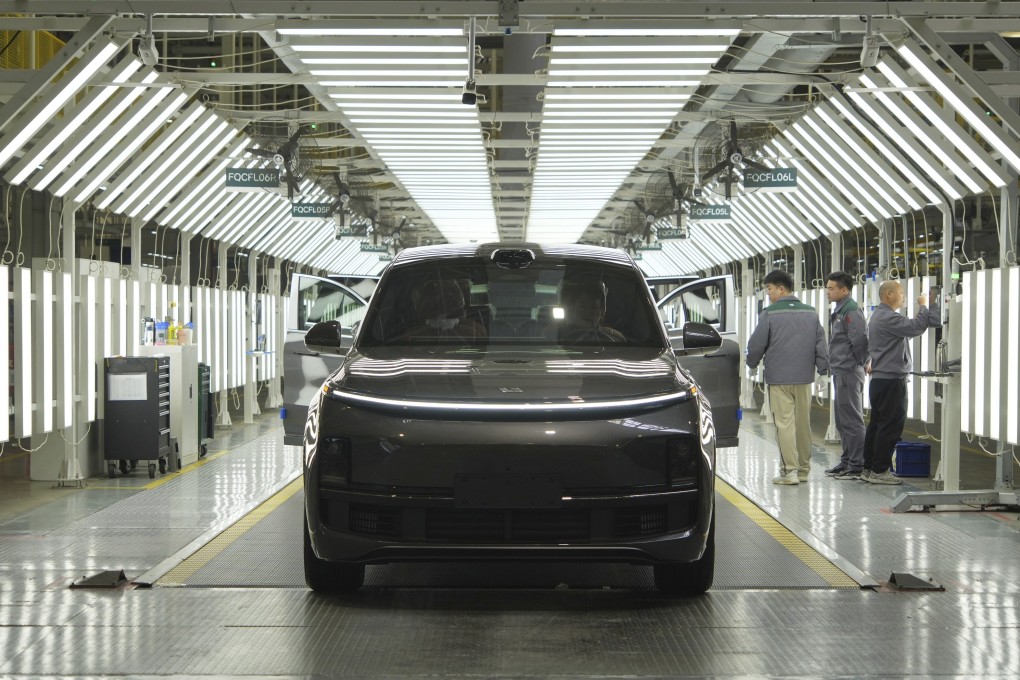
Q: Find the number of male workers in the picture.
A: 3